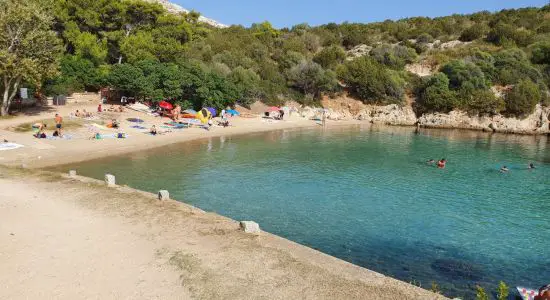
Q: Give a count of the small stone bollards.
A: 4